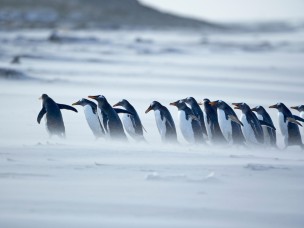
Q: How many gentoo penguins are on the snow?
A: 13